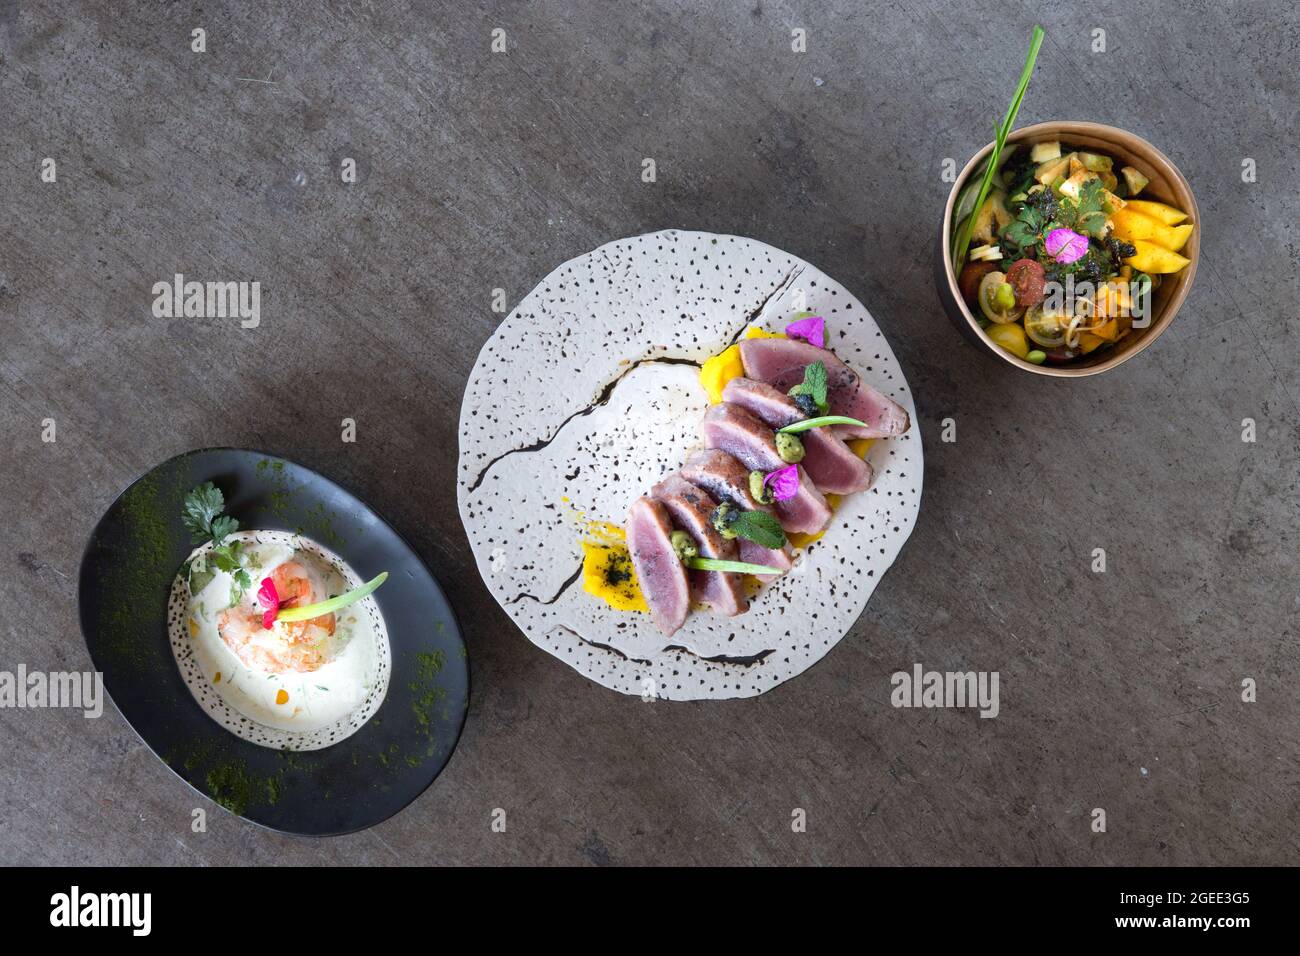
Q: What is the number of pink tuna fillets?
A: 6